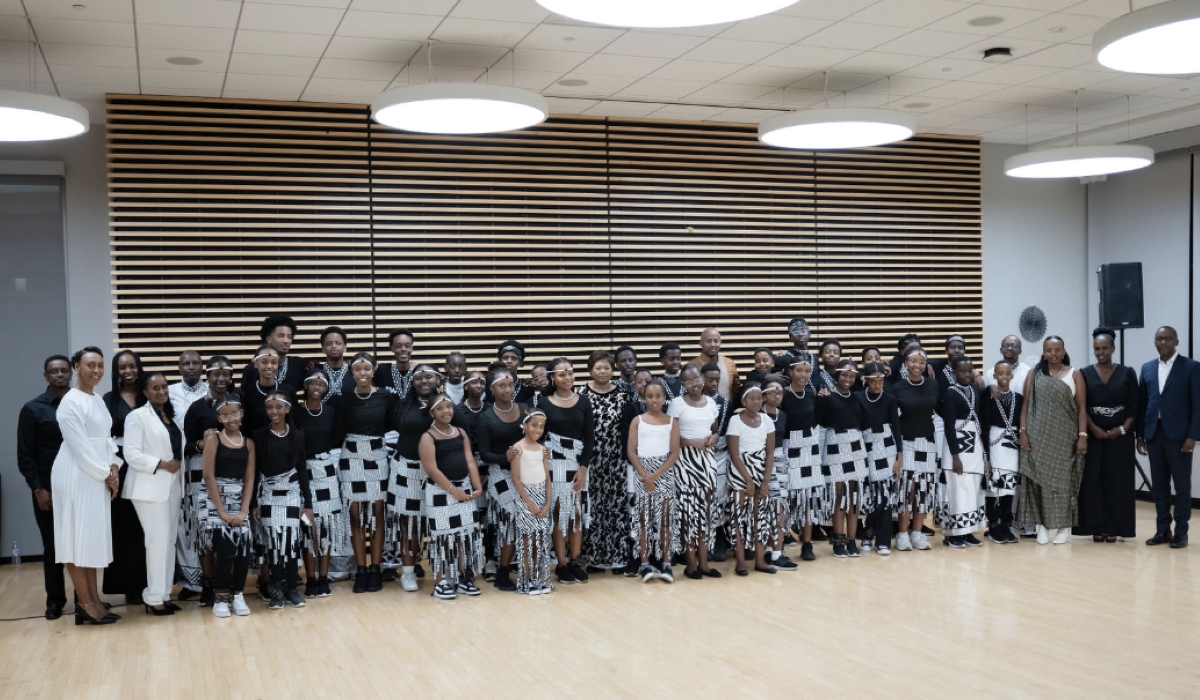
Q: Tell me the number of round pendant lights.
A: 6